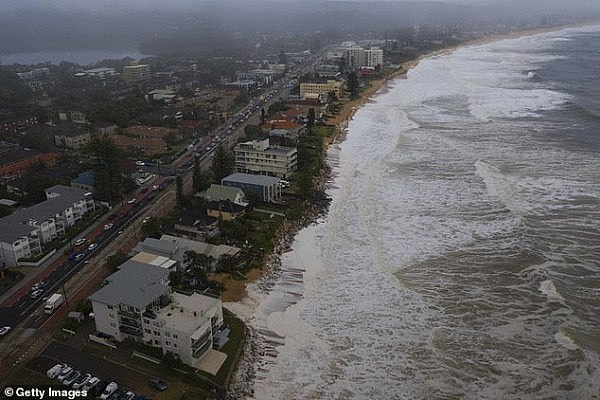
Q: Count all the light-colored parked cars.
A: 7